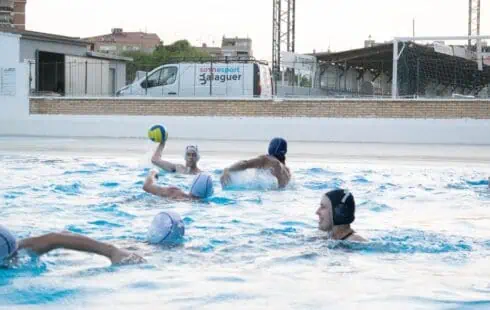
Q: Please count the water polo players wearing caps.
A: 6